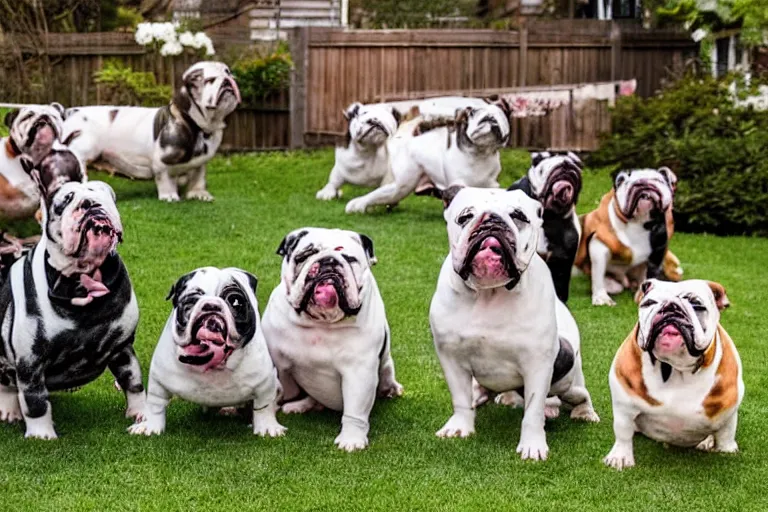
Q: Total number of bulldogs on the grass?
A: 11